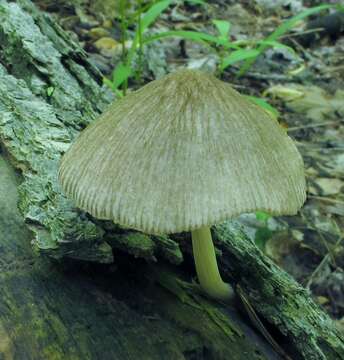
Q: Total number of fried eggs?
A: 0